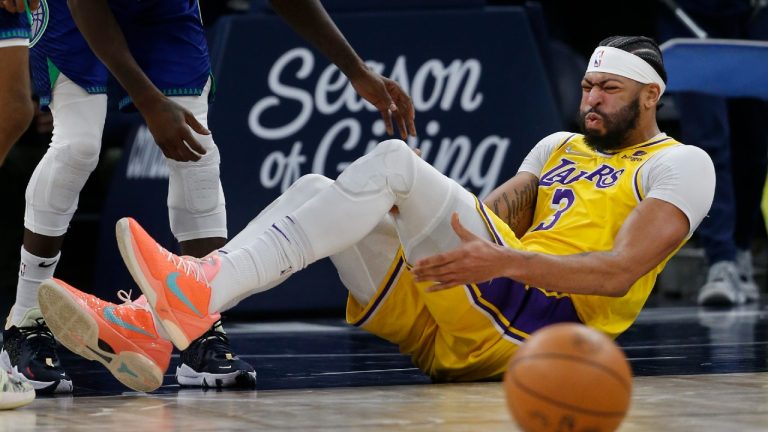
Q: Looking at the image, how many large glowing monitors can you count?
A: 0